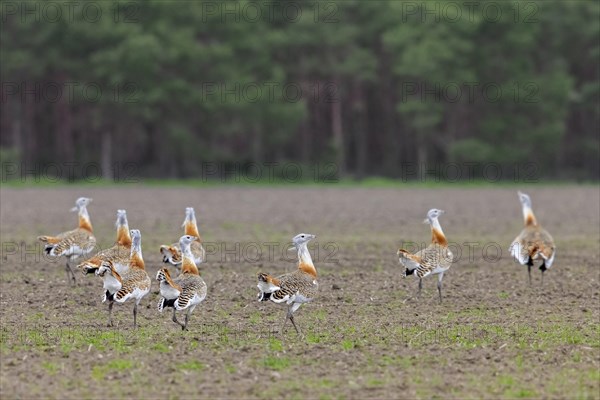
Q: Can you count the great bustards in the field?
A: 8